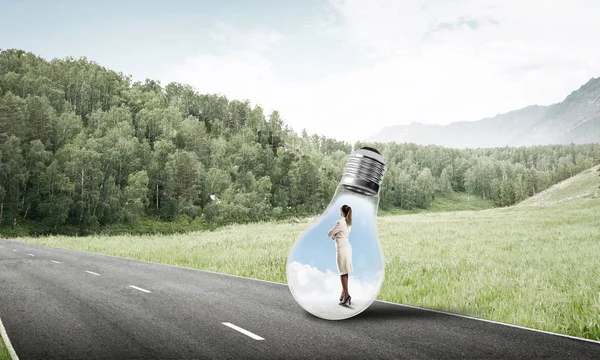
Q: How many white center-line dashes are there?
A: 7